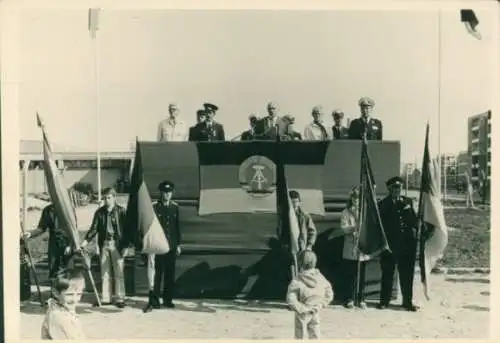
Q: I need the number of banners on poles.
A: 5